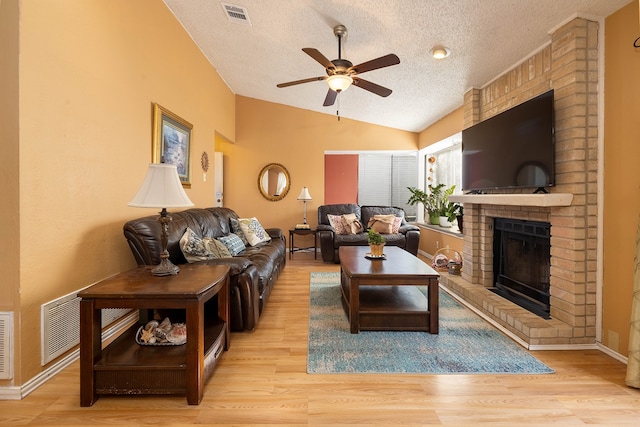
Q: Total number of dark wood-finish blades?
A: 5